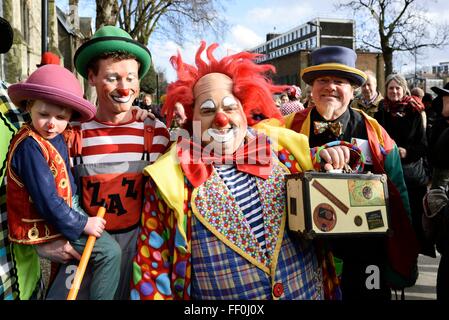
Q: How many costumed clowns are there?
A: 4